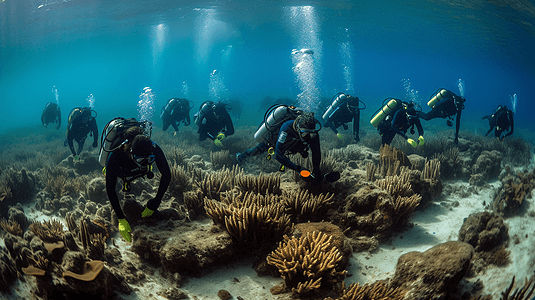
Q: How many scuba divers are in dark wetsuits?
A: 10